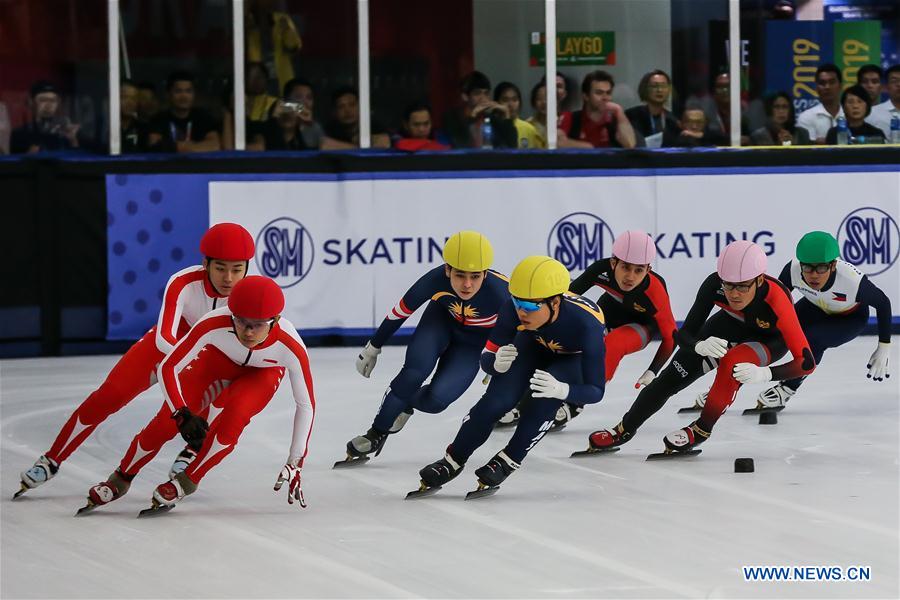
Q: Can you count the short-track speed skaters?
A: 7